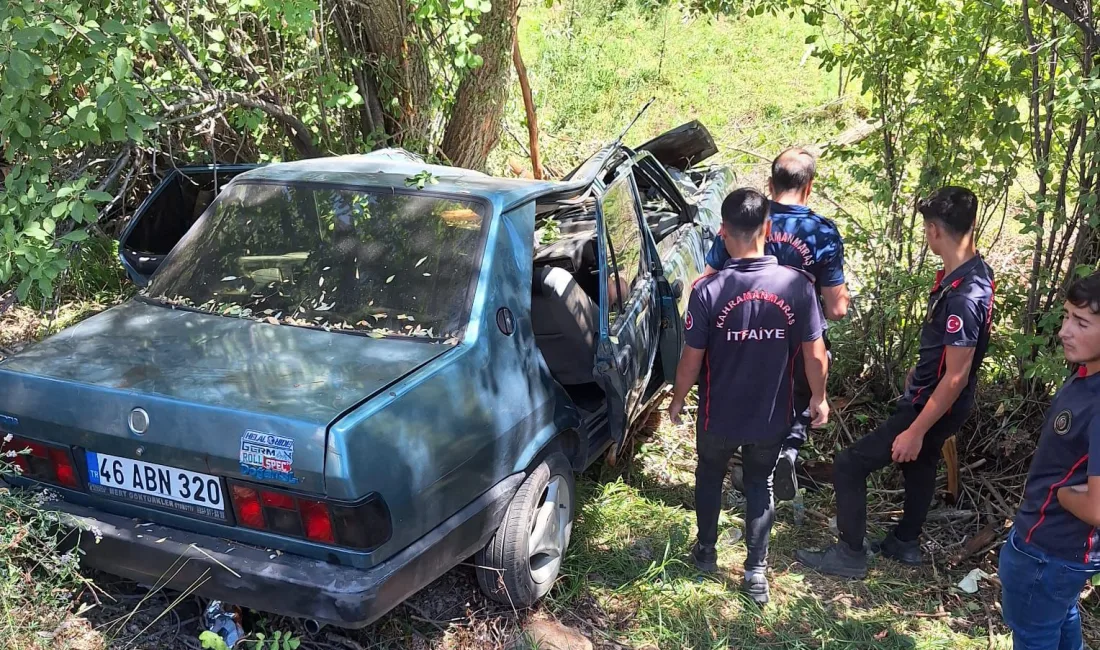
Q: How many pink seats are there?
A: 0